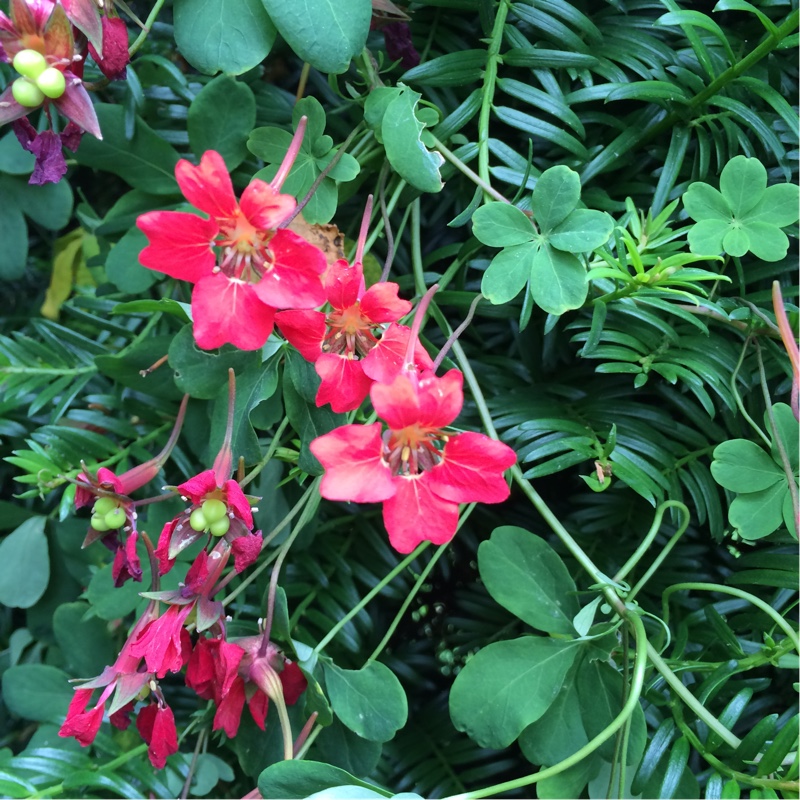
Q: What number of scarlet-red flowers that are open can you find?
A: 3